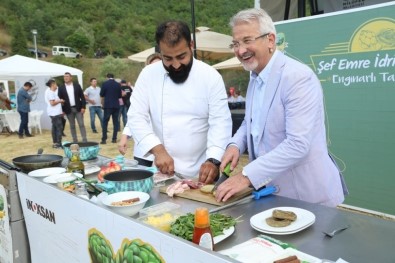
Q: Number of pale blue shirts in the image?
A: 1